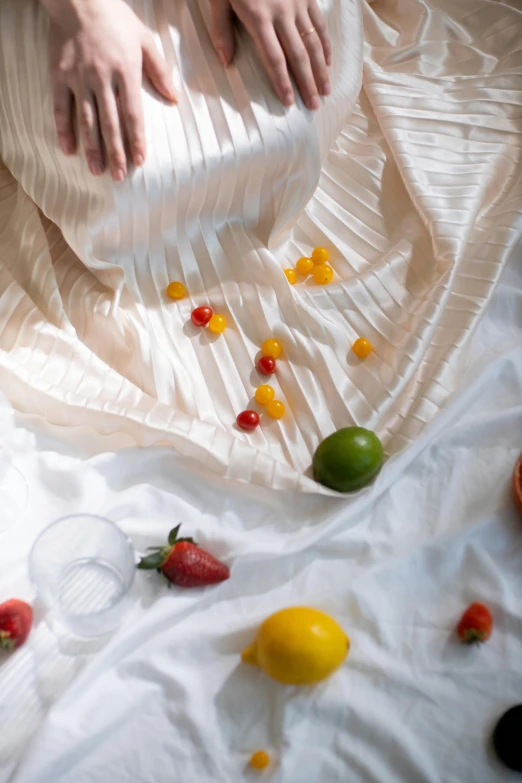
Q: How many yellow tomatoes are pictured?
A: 11